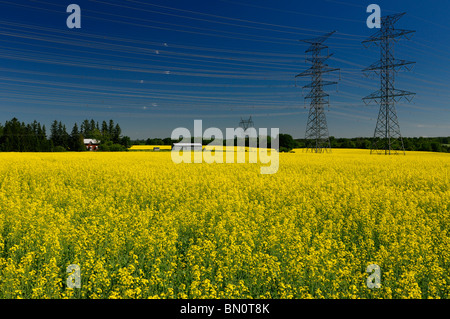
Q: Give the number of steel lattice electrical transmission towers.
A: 3